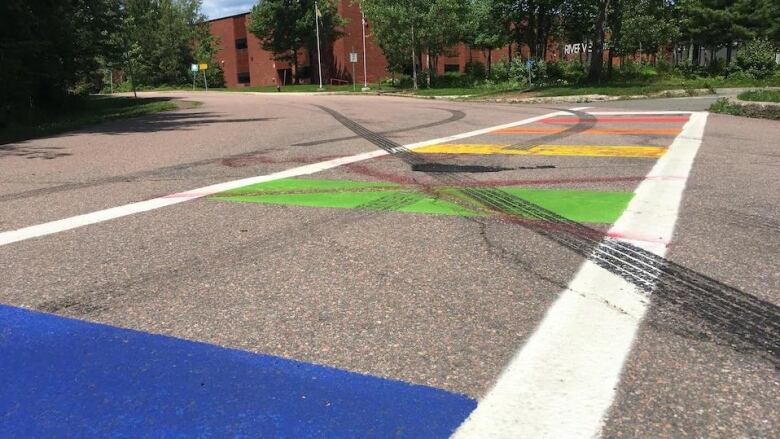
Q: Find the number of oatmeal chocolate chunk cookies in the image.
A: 0